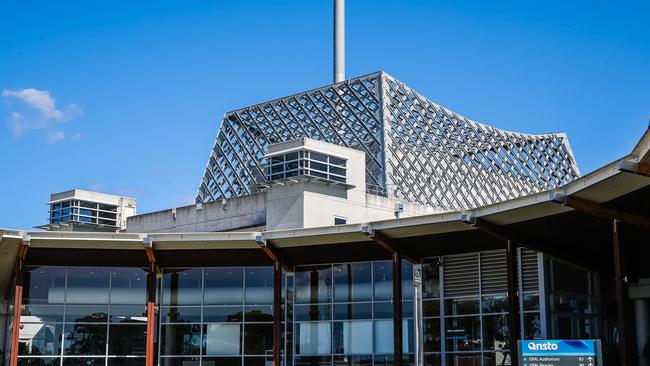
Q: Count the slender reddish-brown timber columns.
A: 6